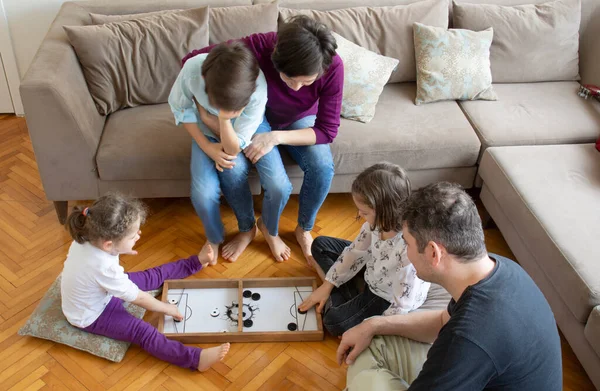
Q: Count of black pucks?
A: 5